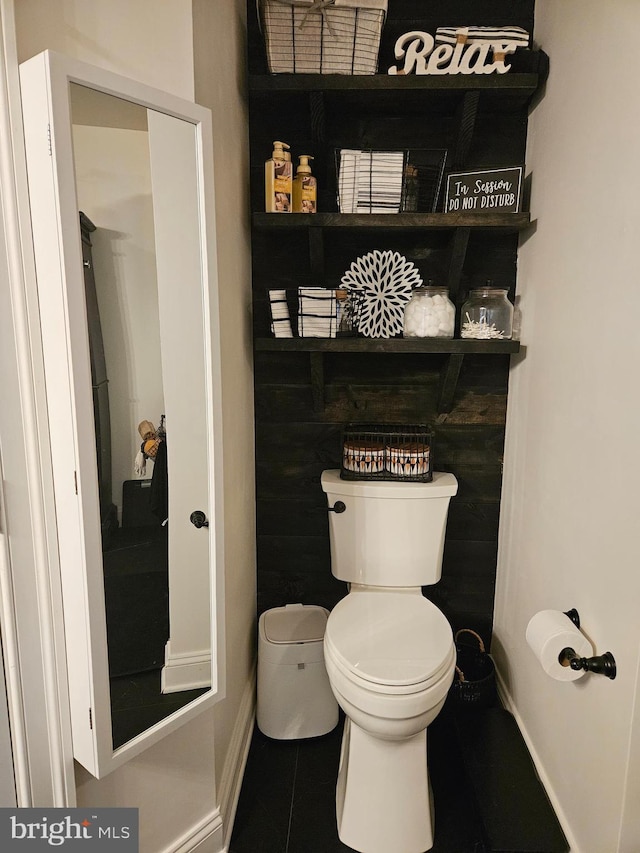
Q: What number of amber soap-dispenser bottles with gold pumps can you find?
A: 2